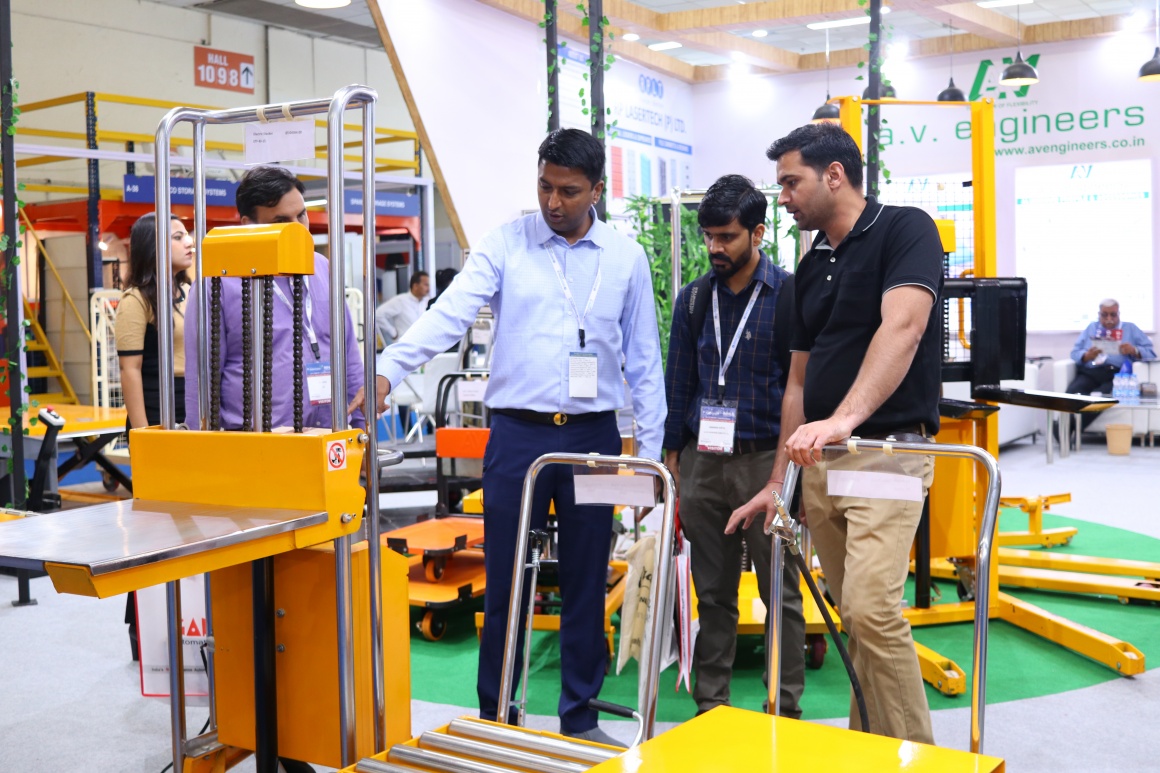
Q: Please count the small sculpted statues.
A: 0